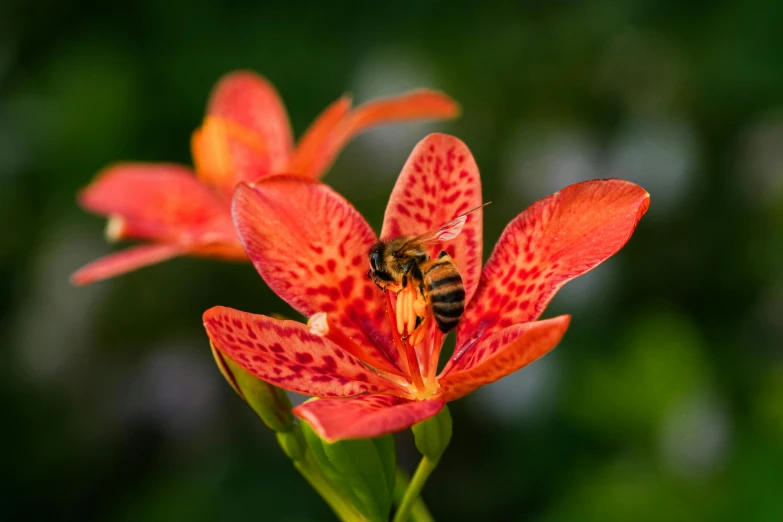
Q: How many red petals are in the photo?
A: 11